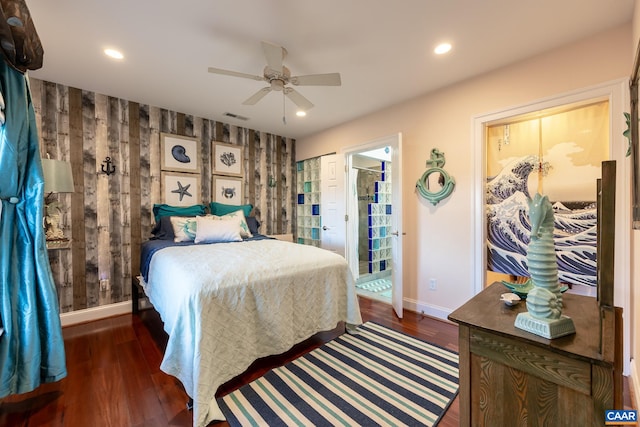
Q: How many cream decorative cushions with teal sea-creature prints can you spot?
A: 2